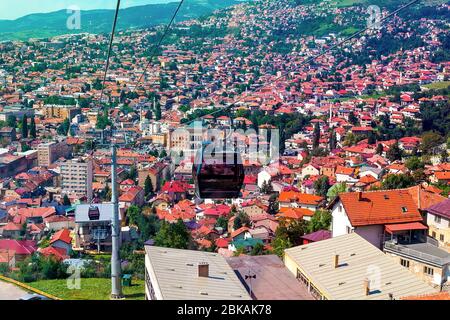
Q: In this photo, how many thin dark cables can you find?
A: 3